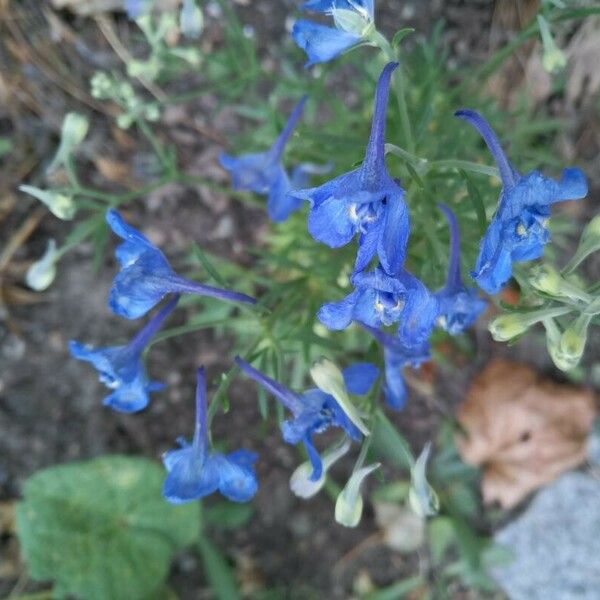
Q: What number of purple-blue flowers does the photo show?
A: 11